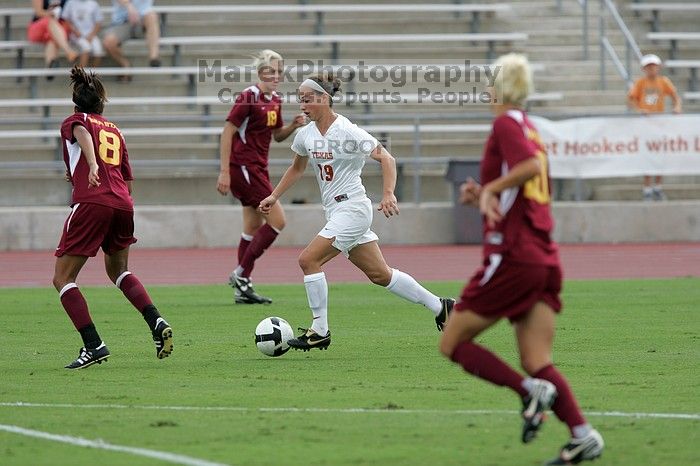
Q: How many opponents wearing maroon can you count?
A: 3